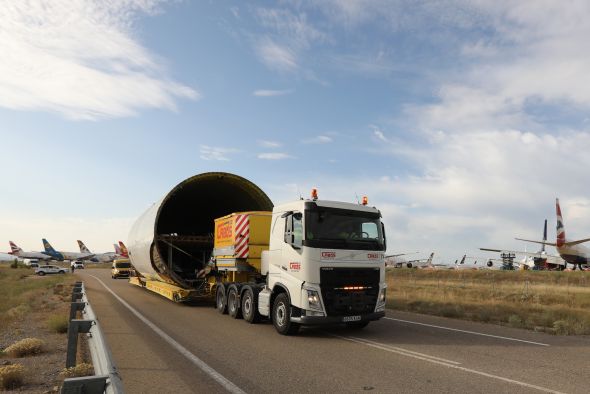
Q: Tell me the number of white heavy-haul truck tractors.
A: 1